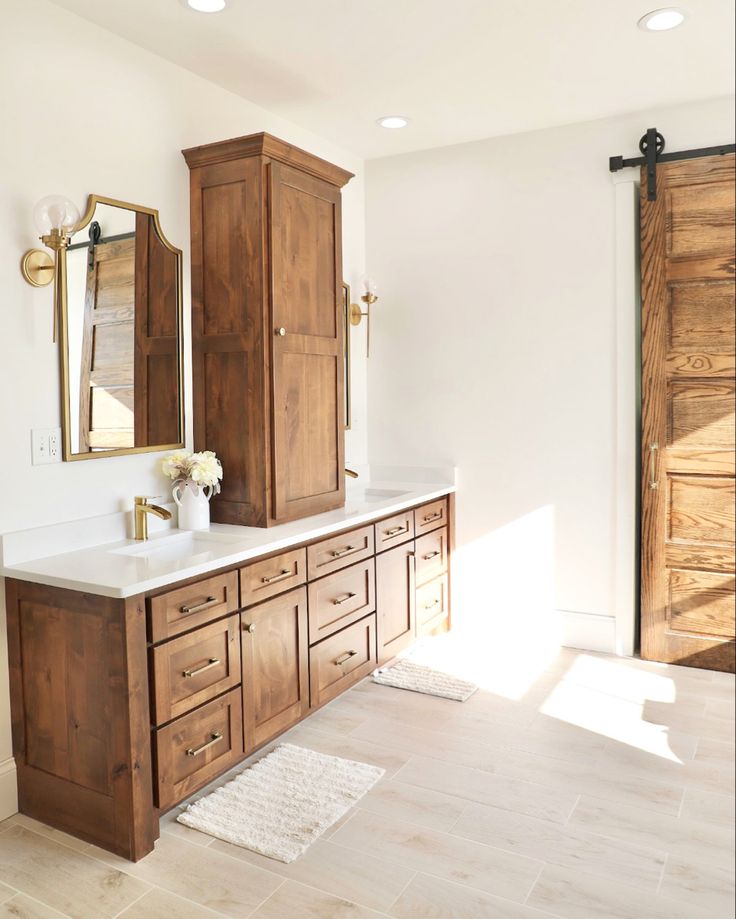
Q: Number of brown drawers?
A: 11